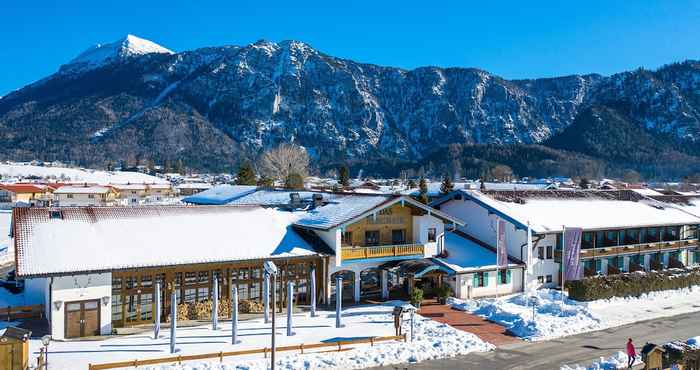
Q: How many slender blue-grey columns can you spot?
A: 8